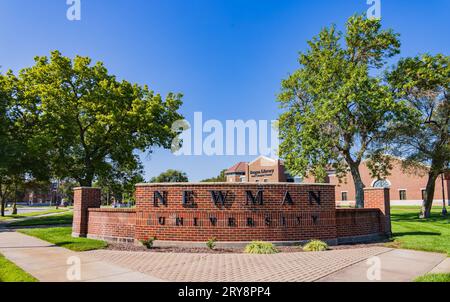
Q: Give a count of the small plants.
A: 4